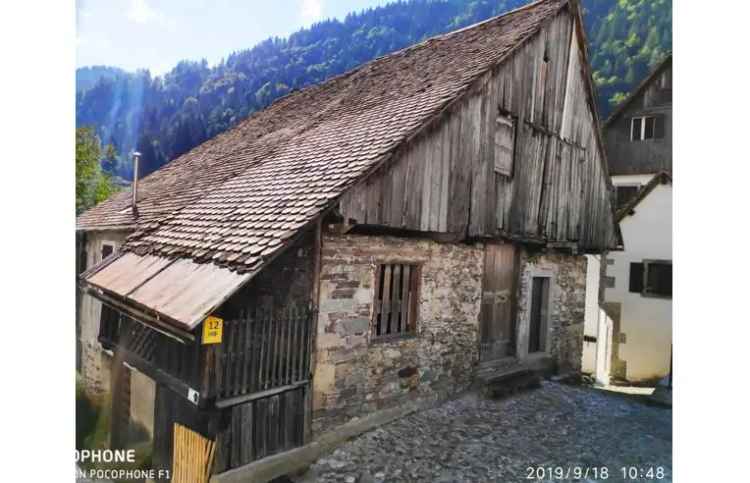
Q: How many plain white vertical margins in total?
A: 2